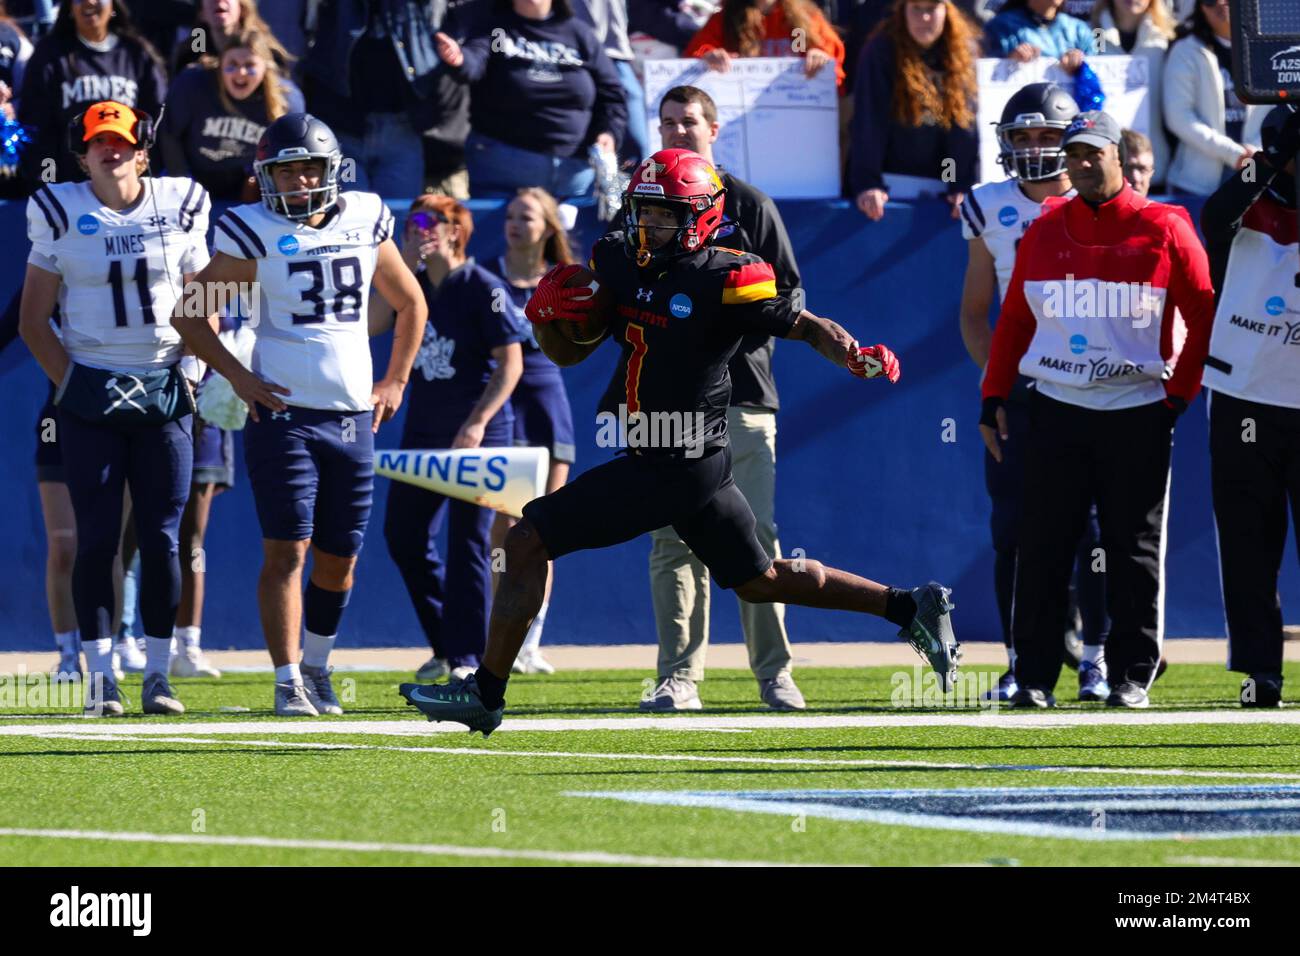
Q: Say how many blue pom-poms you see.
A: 2